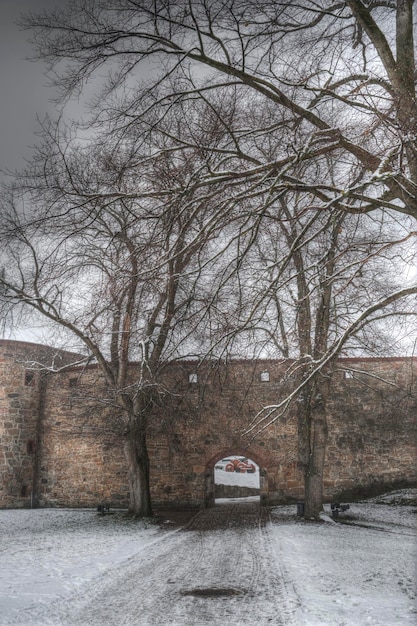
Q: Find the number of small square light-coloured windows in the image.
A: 3